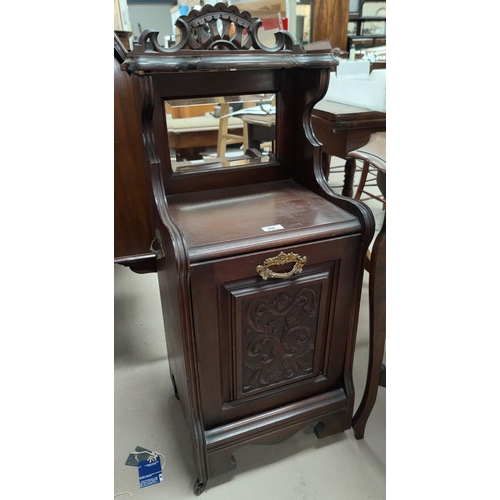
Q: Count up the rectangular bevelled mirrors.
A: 1